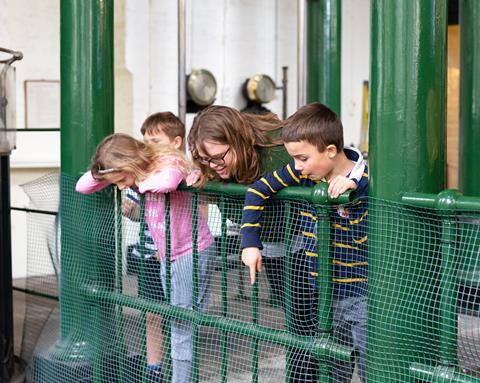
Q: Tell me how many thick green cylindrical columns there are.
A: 4